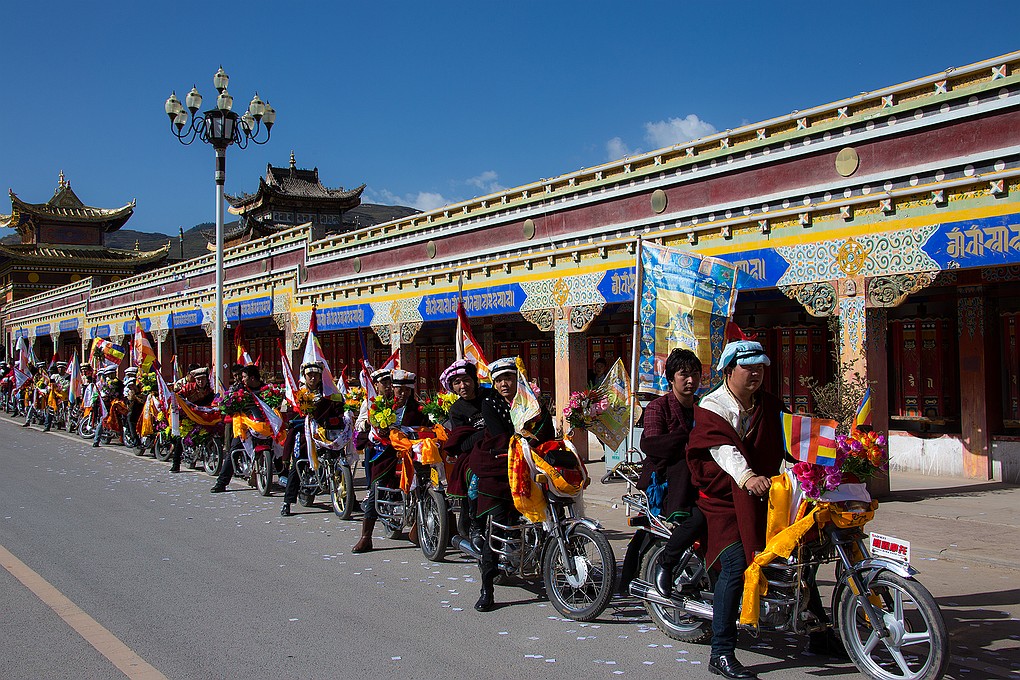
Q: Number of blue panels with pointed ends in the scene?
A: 11